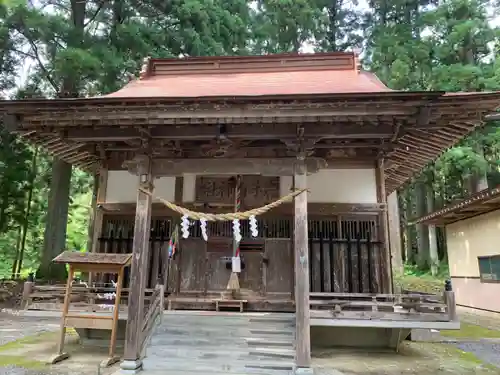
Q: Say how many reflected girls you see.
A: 0